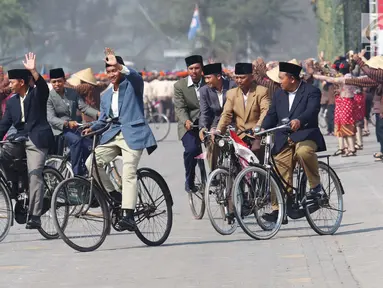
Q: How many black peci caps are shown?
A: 7